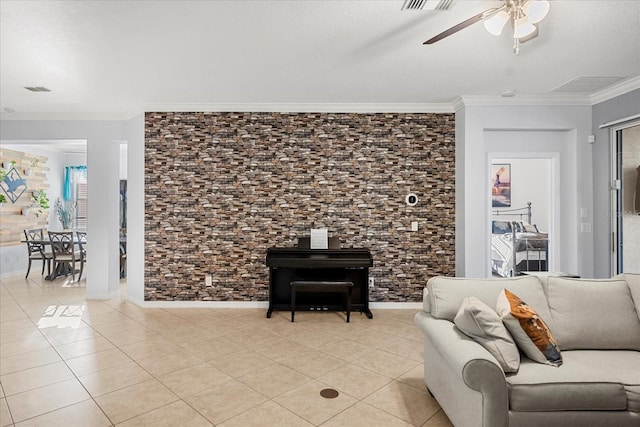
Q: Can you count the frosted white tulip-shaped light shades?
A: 3